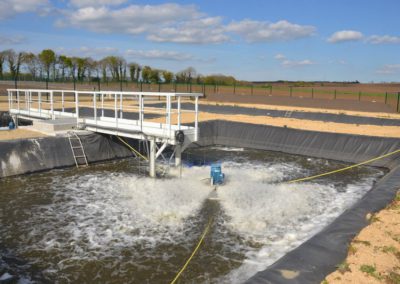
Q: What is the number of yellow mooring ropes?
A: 3